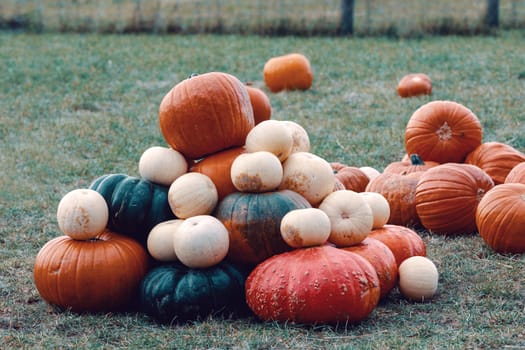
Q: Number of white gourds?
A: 14